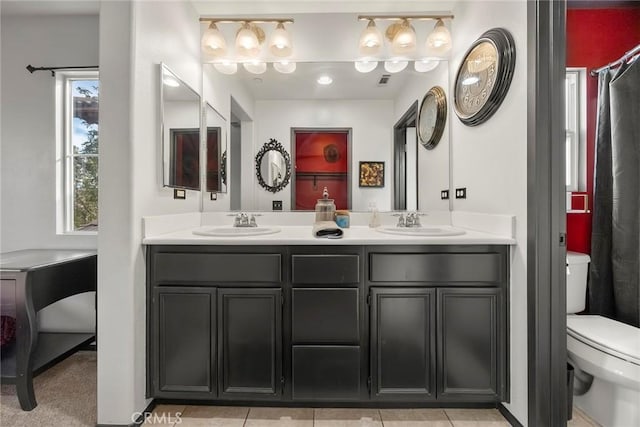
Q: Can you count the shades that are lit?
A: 6